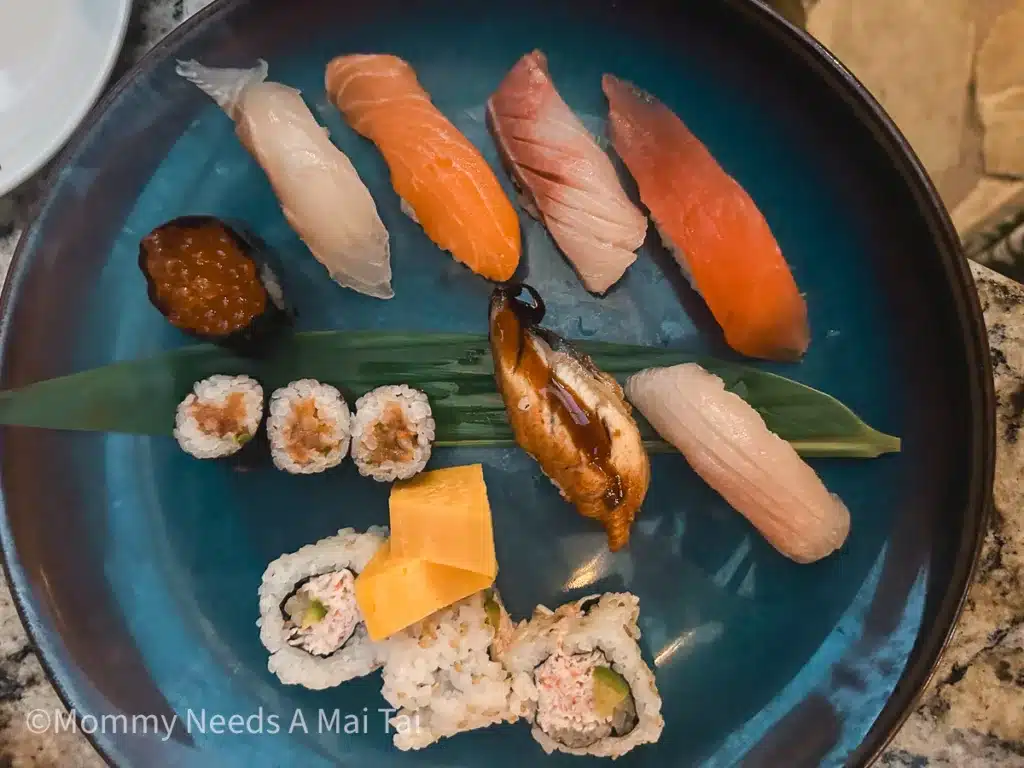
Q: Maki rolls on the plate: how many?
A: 6